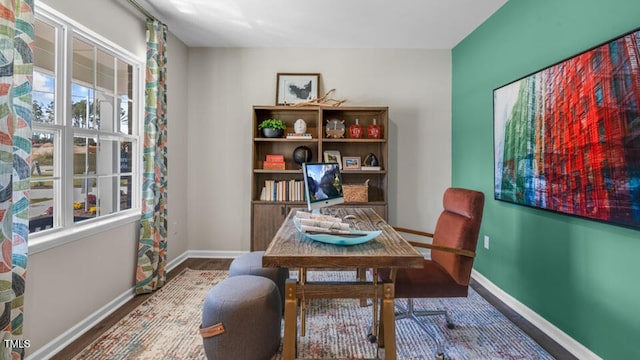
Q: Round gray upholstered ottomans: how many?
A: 2